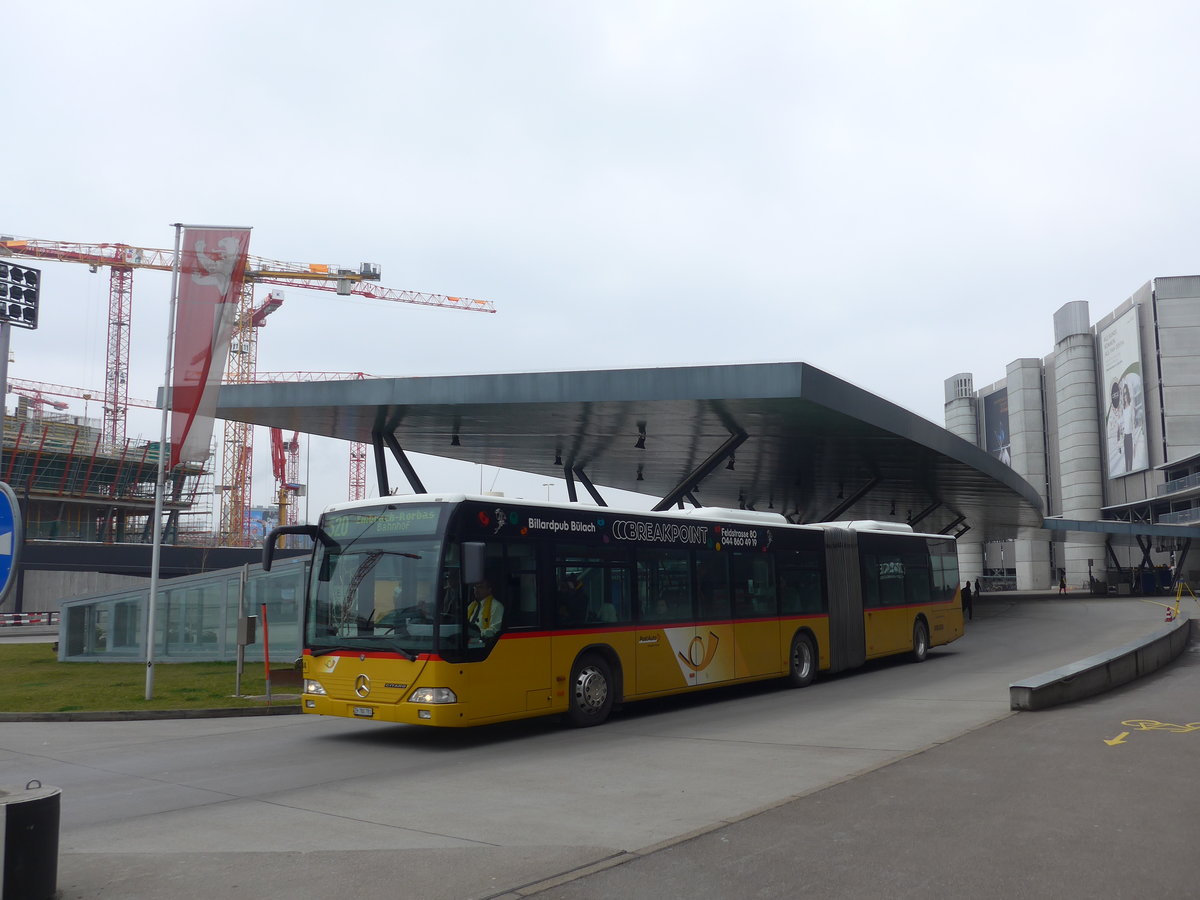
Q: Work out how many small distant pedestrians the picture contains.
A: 3